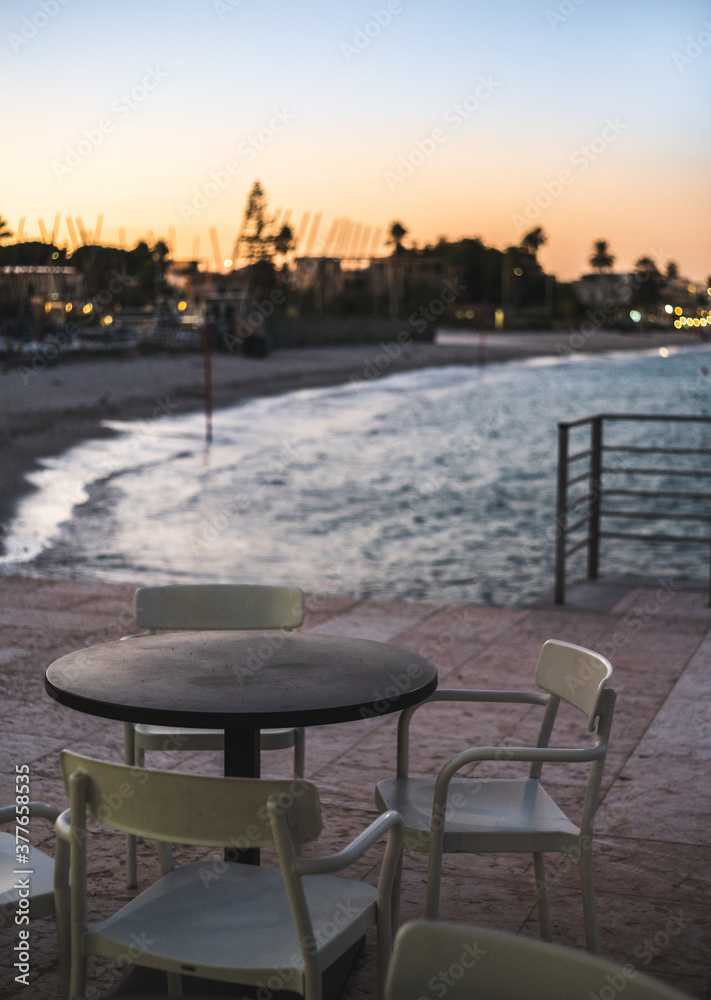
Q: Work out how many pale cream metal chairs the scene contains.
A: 5